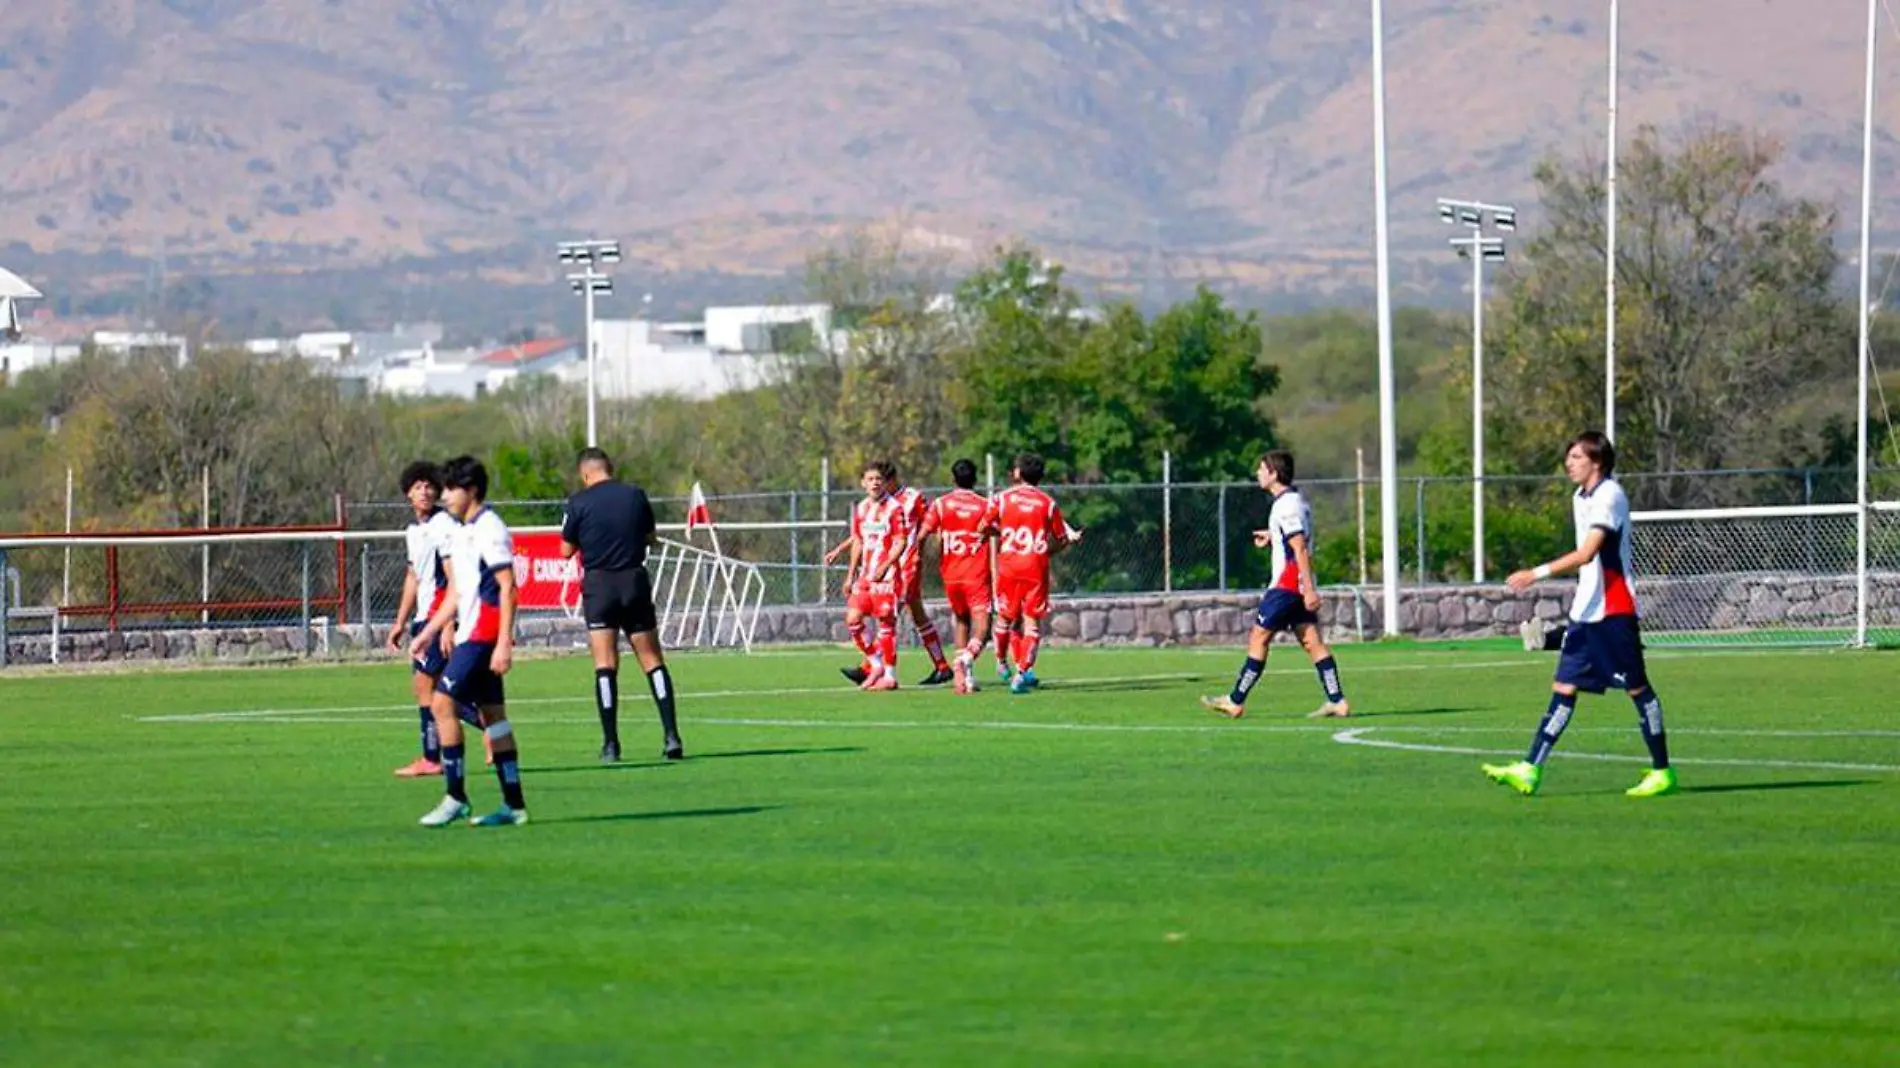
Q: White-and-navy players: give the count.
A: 4